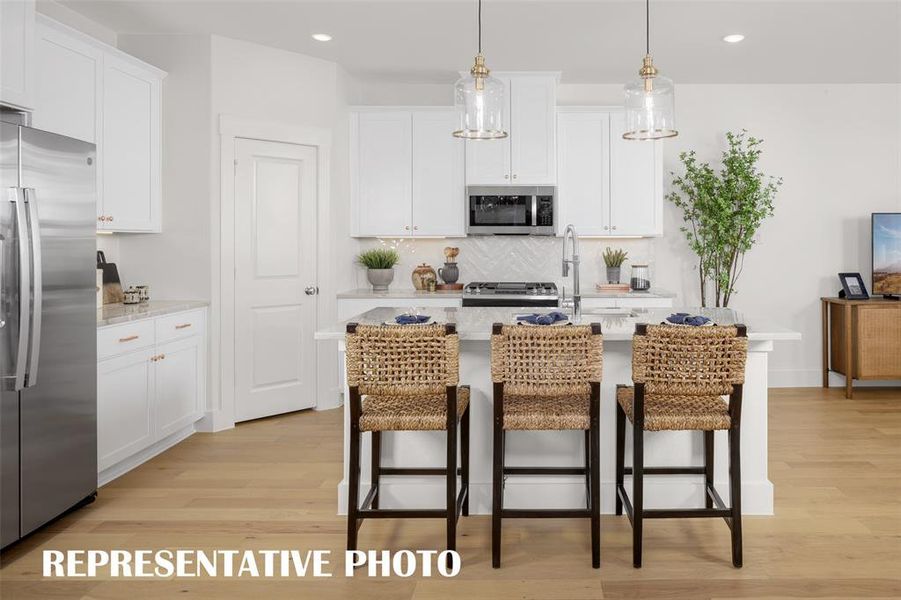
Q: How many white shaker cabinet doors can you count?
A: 11